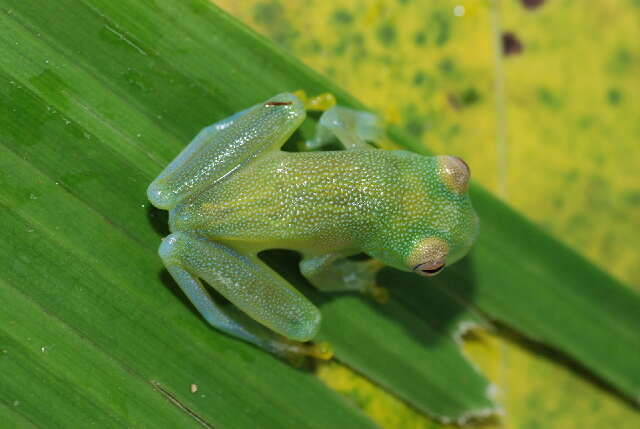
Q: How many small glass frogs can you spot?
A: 1